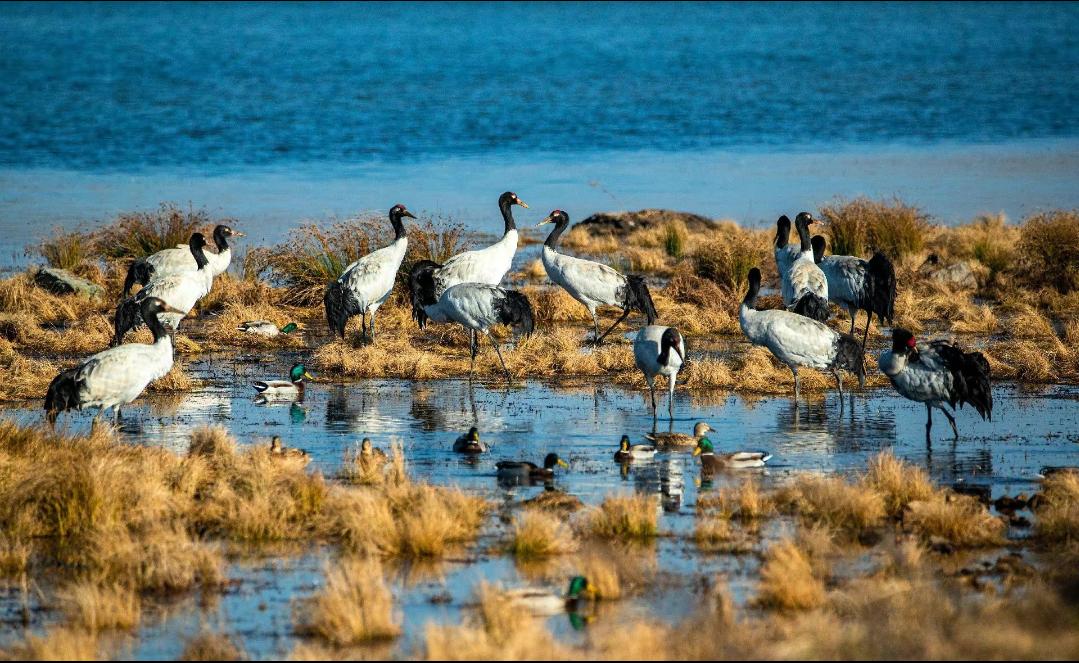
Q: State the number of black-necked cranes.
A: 13